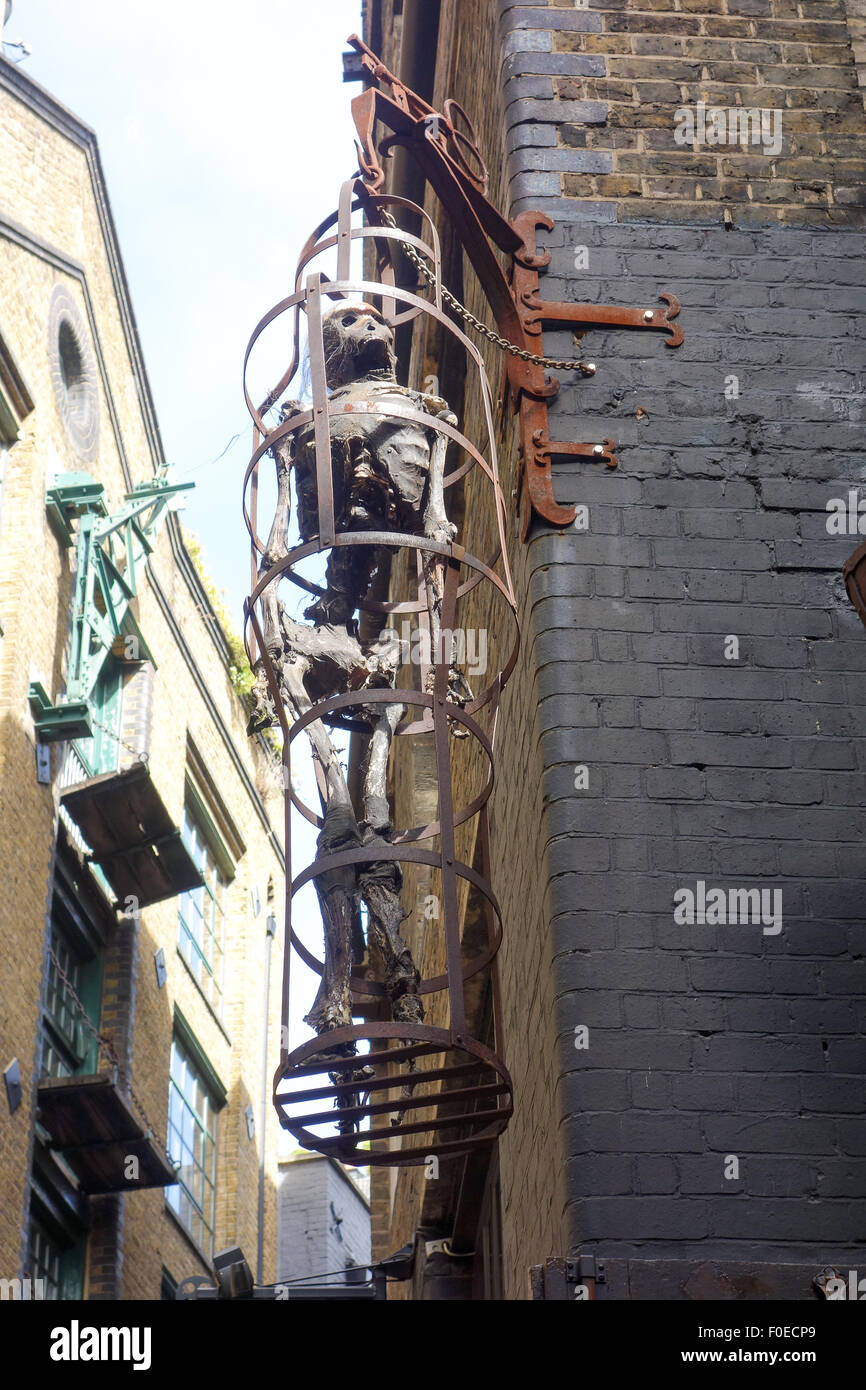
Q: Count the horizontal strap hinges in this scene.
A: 2